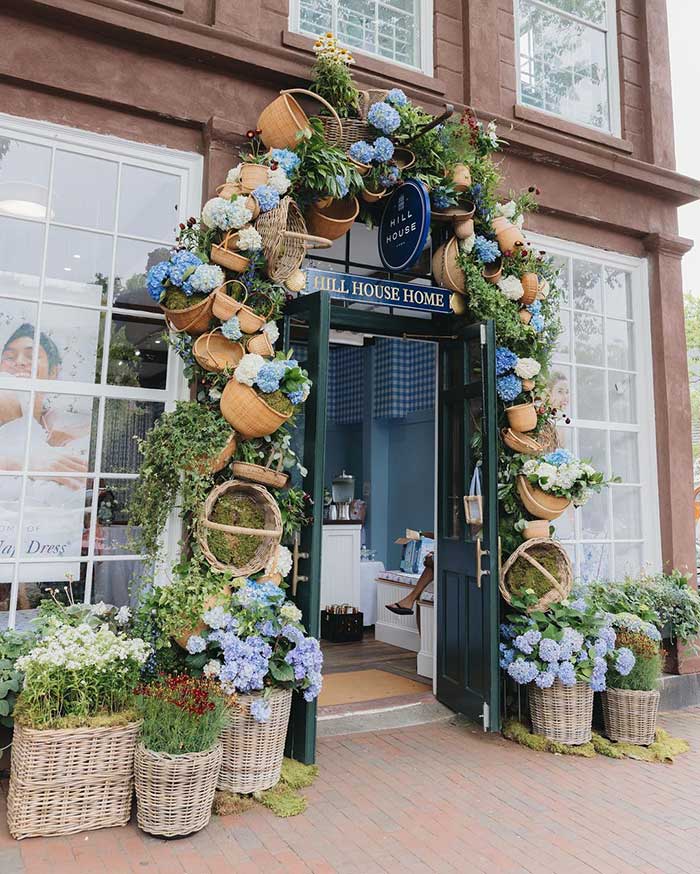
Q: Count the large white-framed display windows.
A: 2